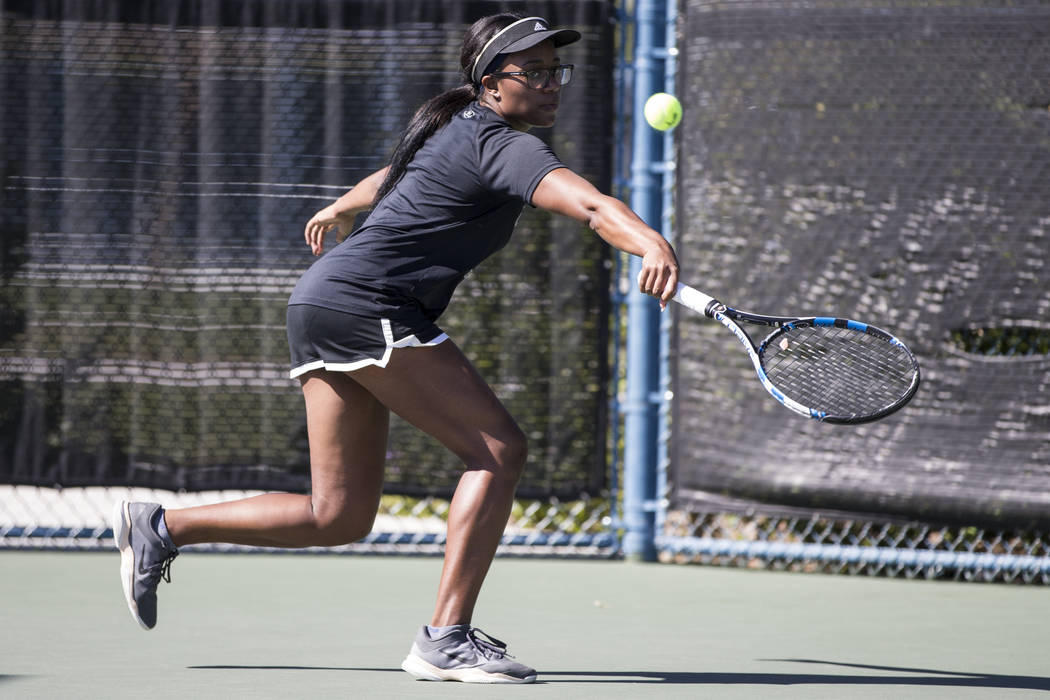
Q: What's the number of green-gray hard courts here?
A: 1